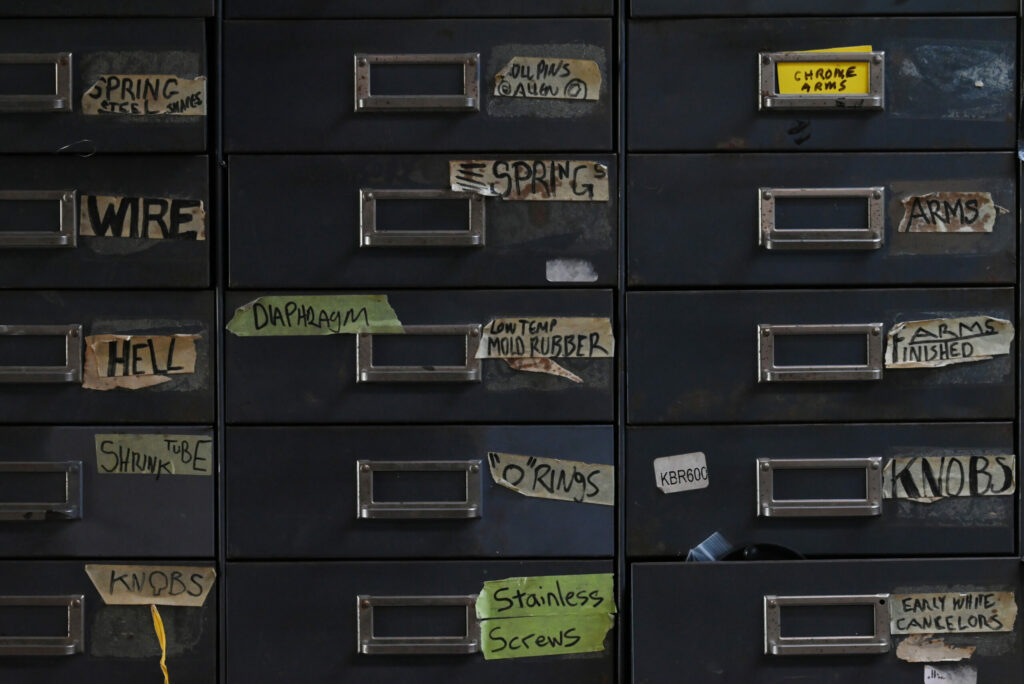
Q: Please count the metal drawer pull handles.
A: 15